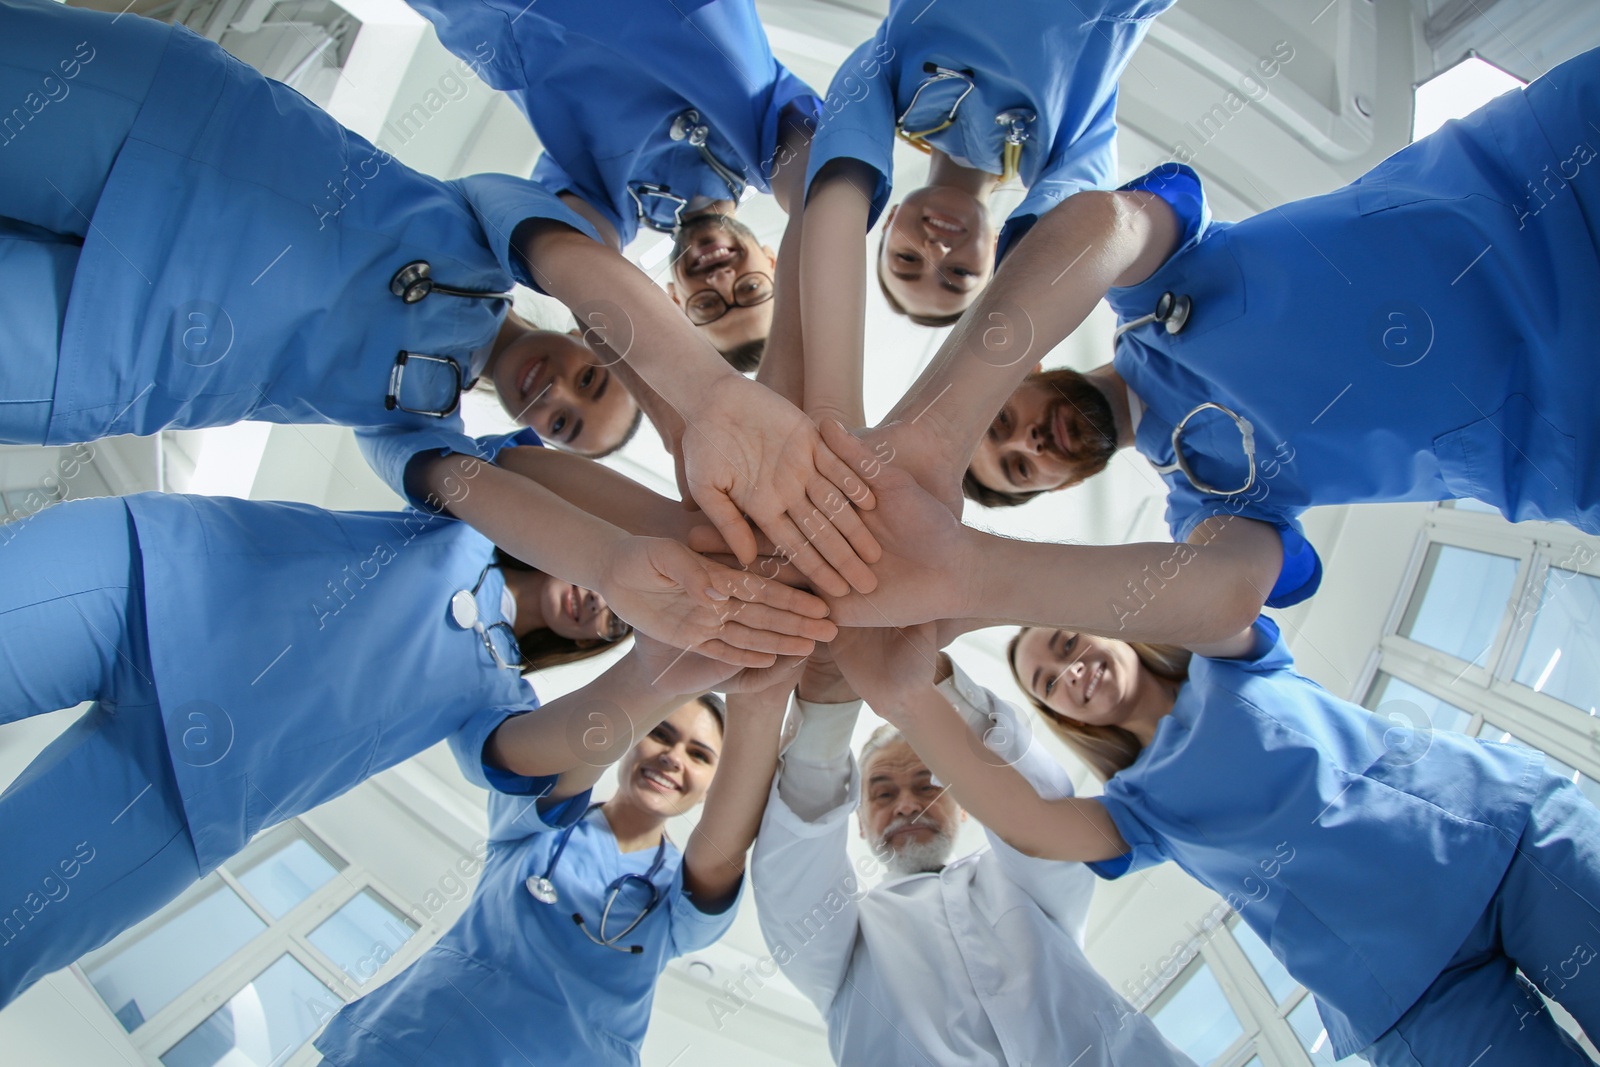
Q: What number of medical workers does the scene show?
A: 8